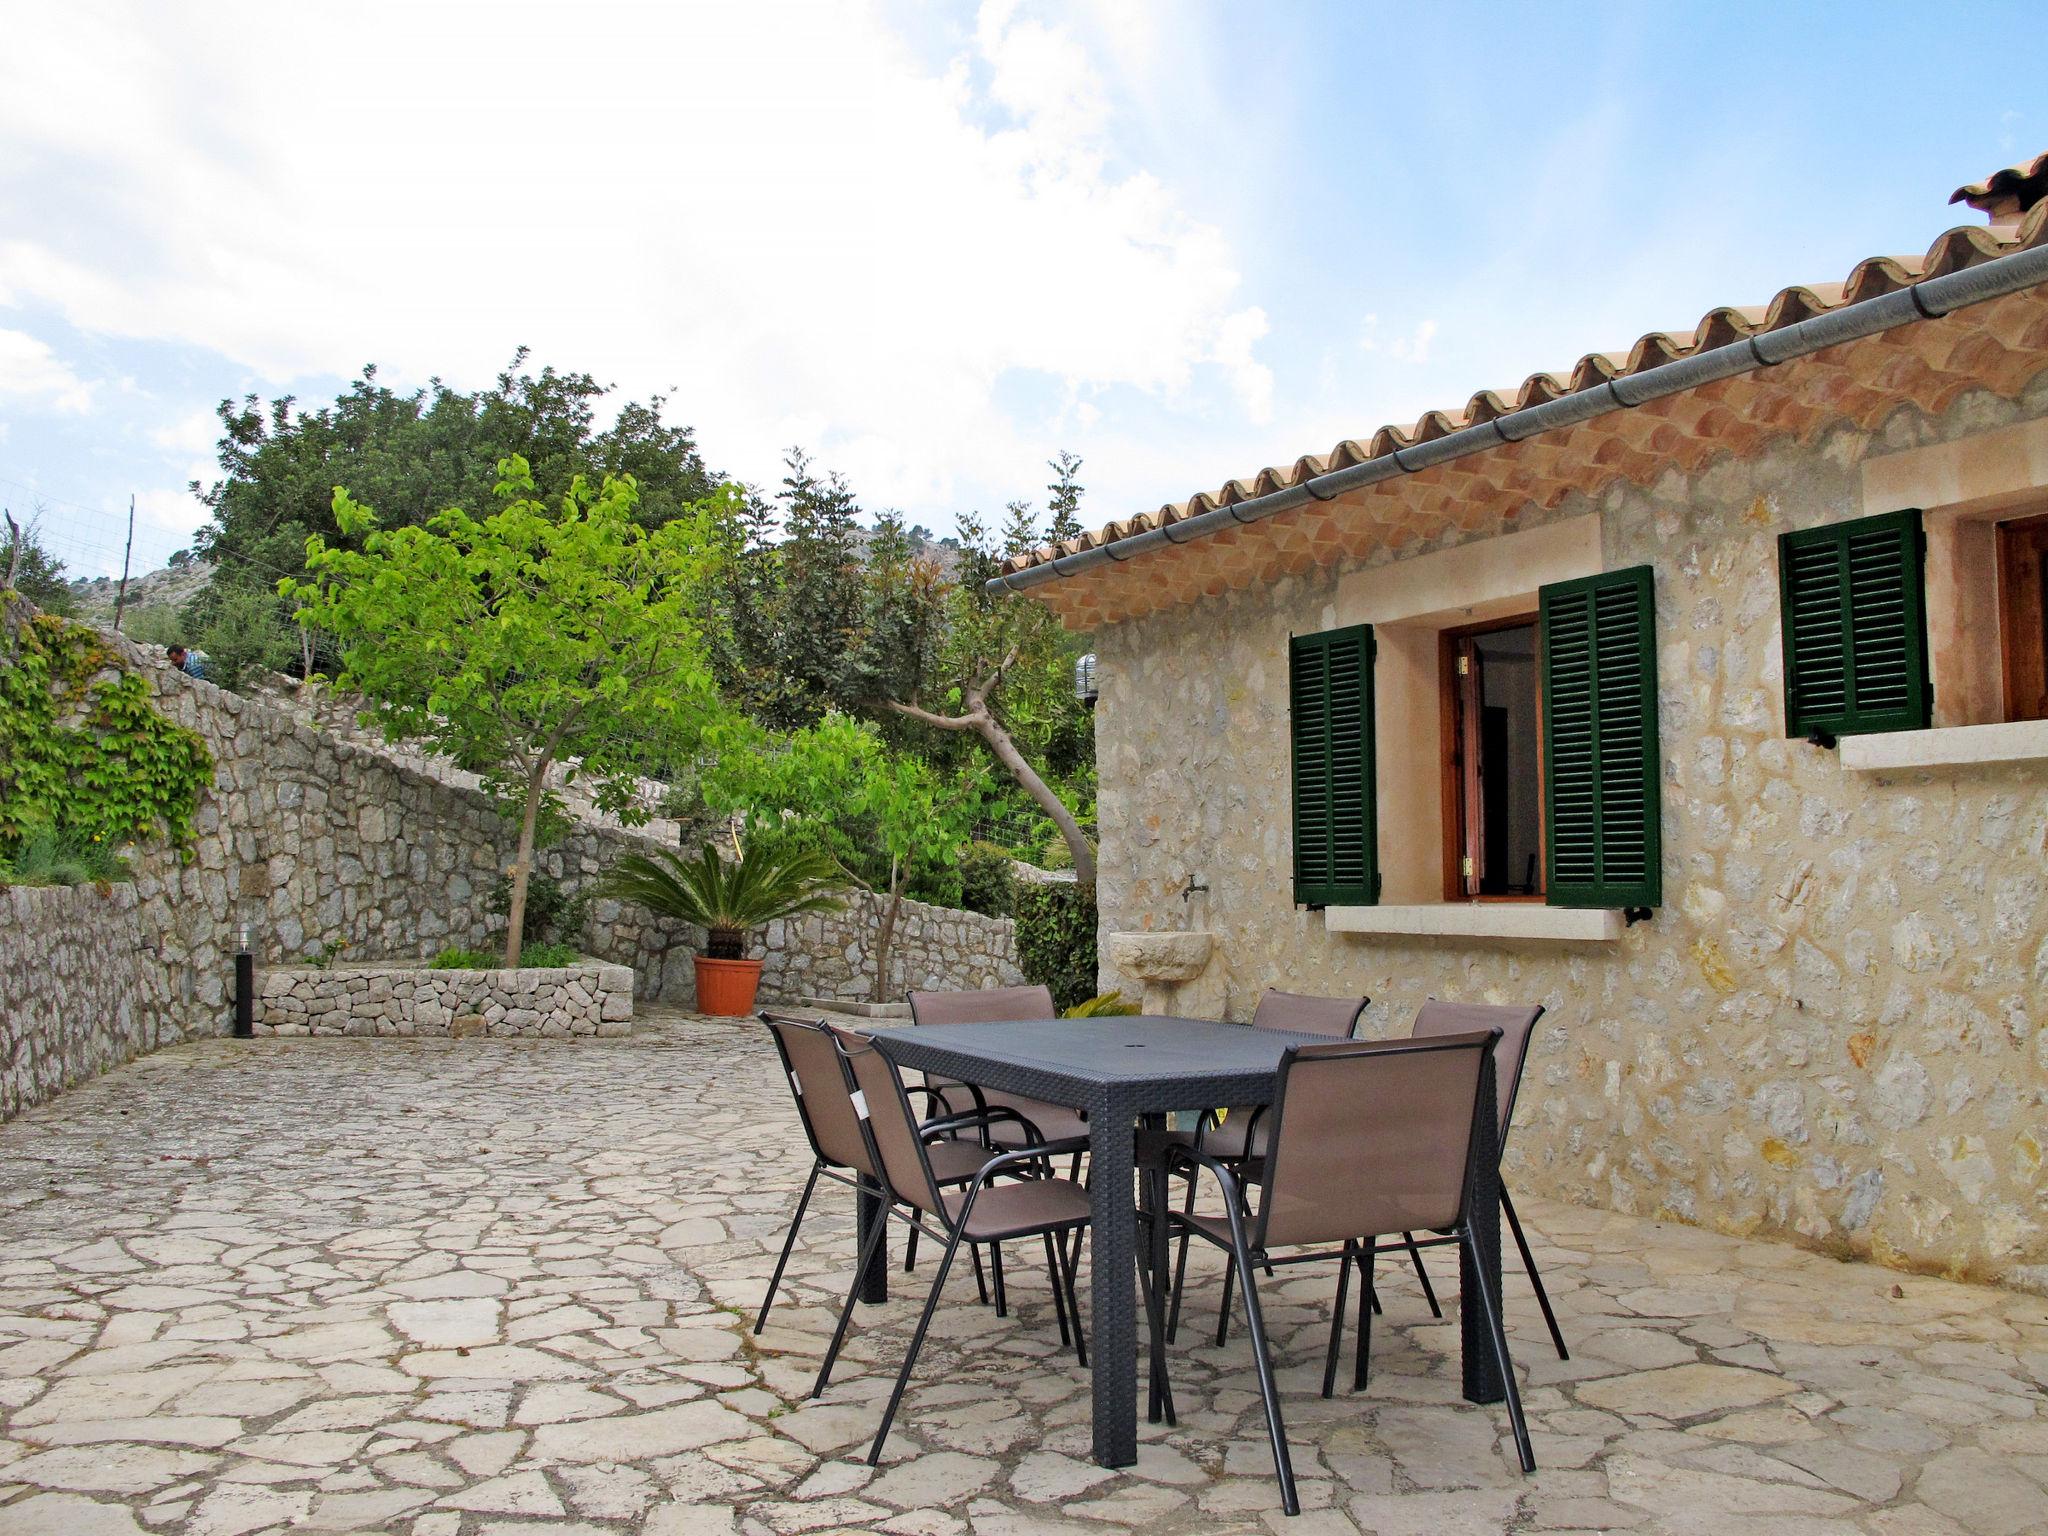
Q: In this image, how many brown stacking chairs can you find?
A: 6